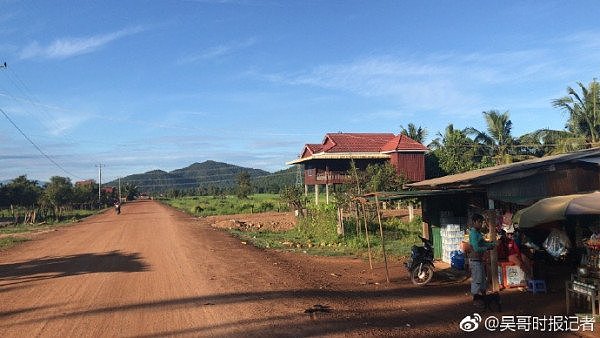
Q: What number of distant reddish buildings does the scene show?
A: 2